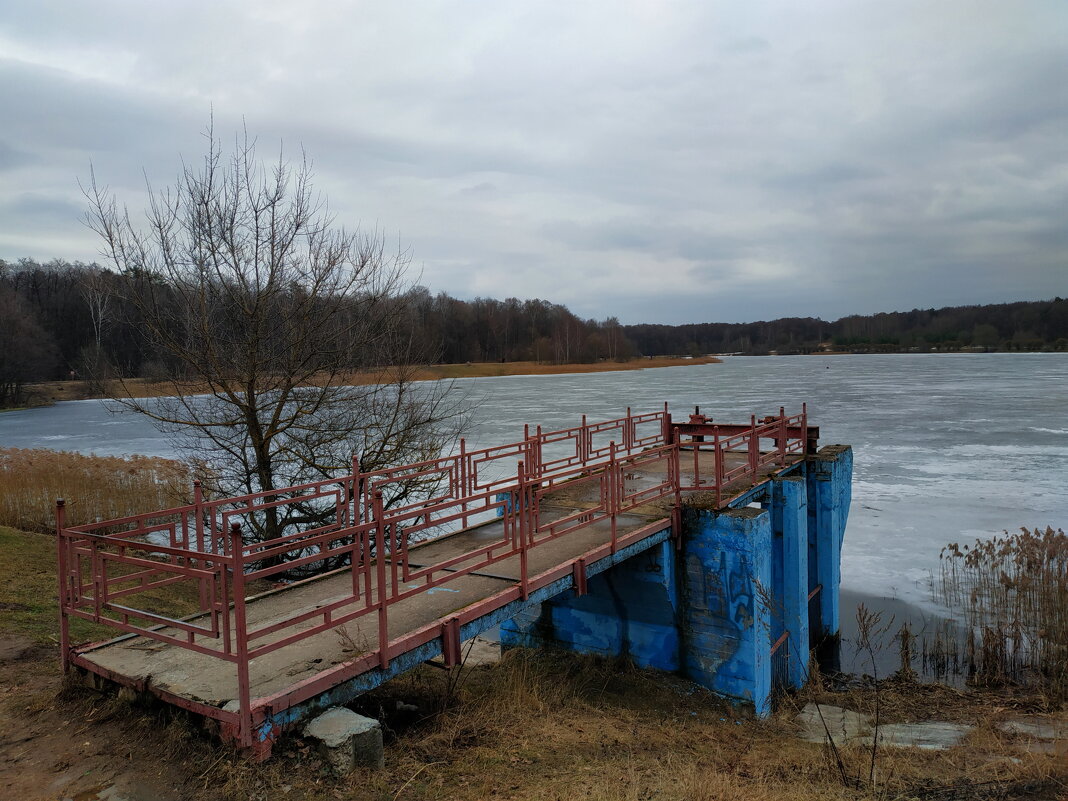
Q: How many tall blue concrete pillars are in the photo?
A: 3